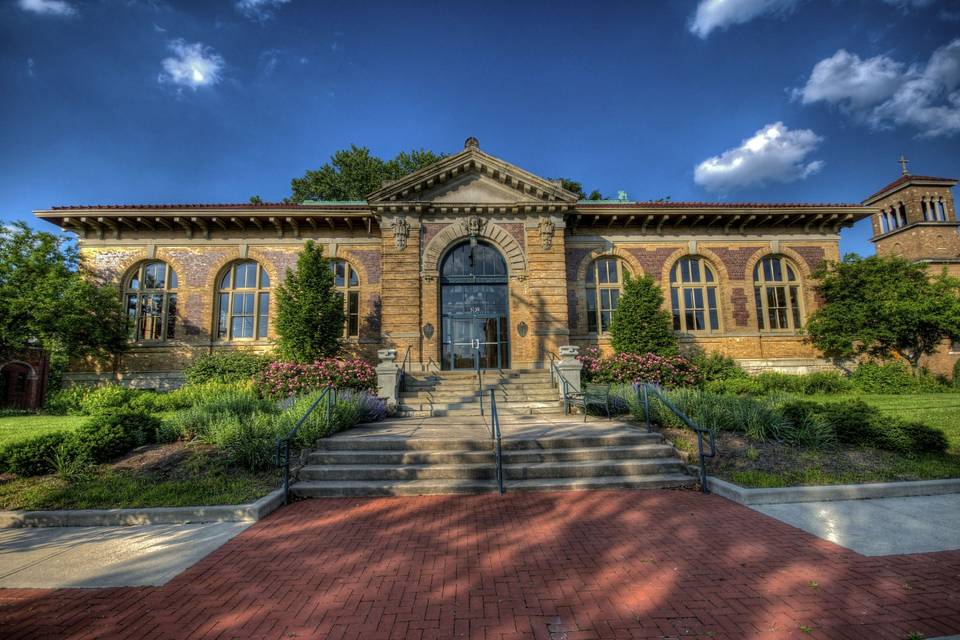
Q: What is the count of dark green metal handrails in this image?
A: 6